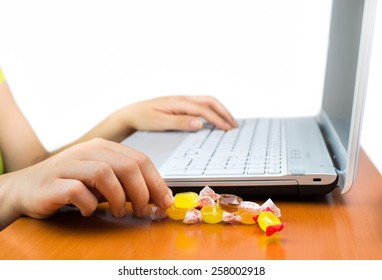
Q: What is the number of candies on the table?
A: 6